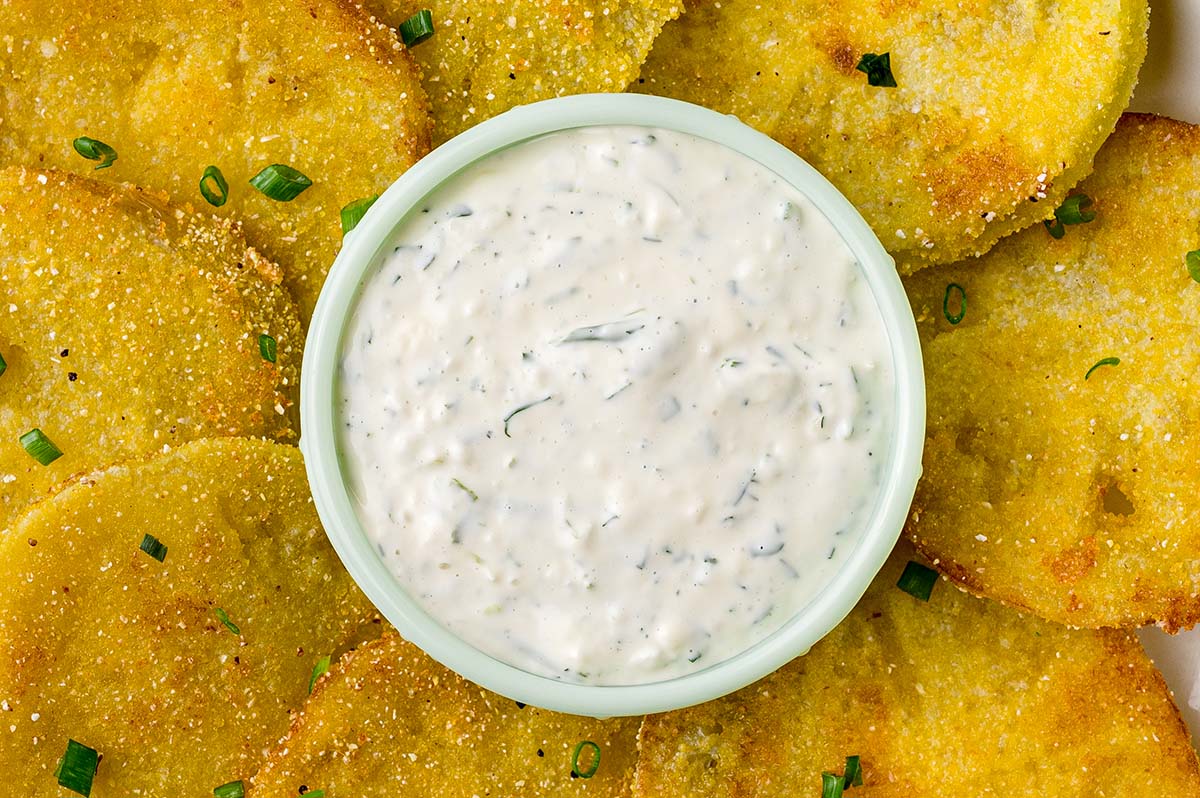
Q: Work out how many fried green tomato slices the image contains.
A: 8